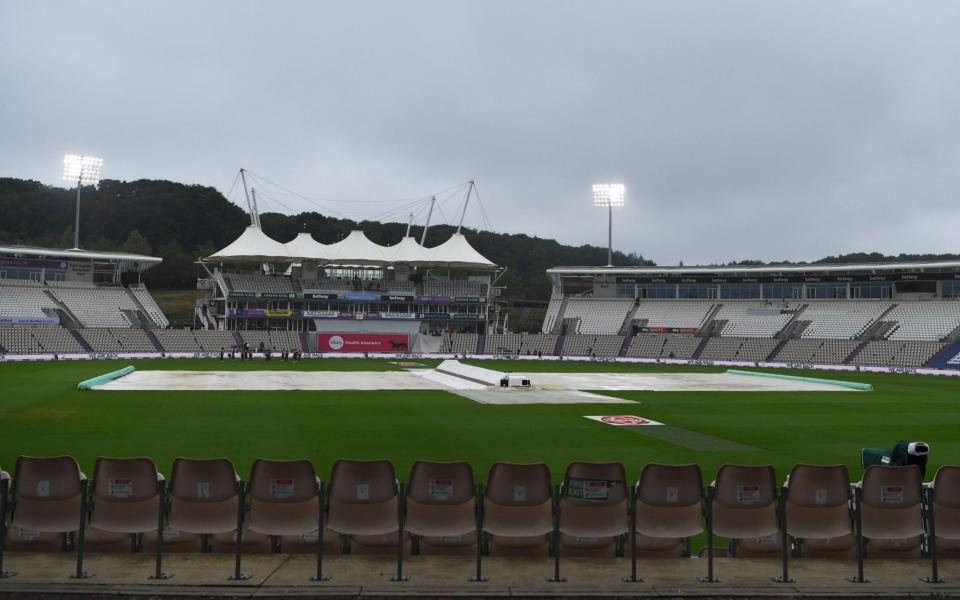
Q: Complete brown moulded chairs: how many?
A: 12